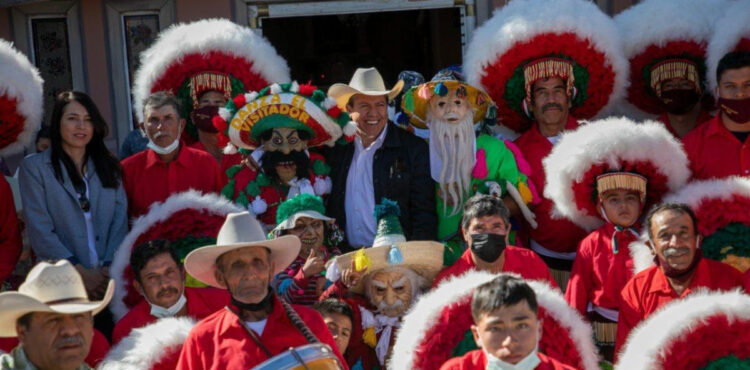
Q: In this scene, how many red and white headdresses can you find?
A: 11